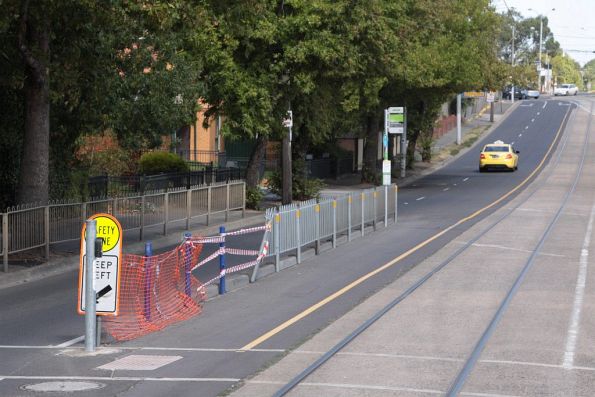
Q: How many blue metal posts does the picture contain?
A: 3